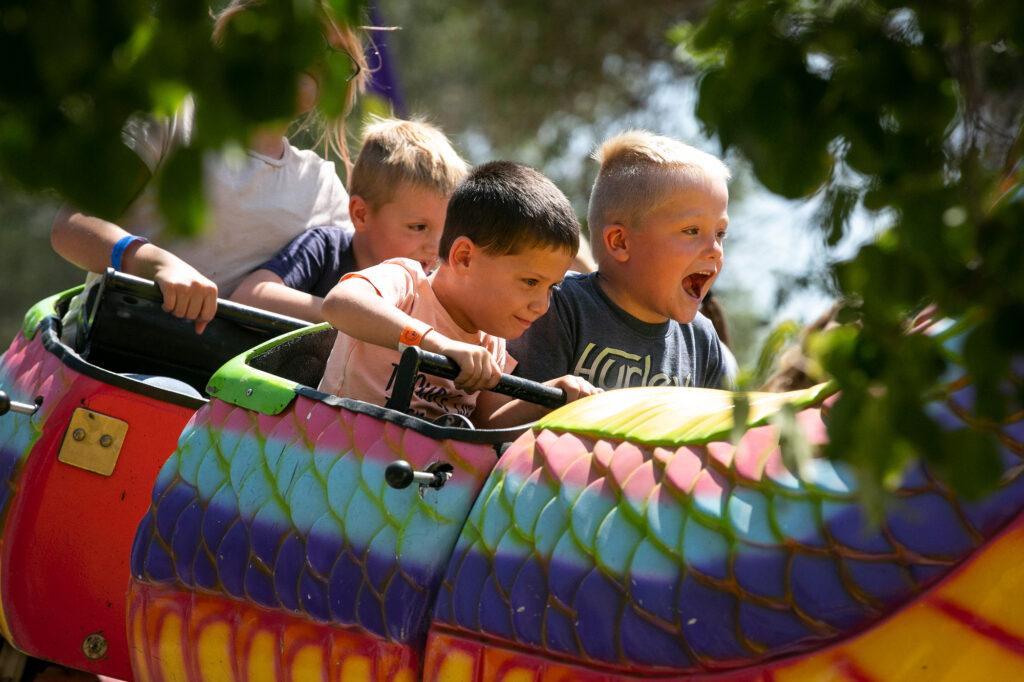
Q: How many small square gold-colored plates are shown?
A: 1